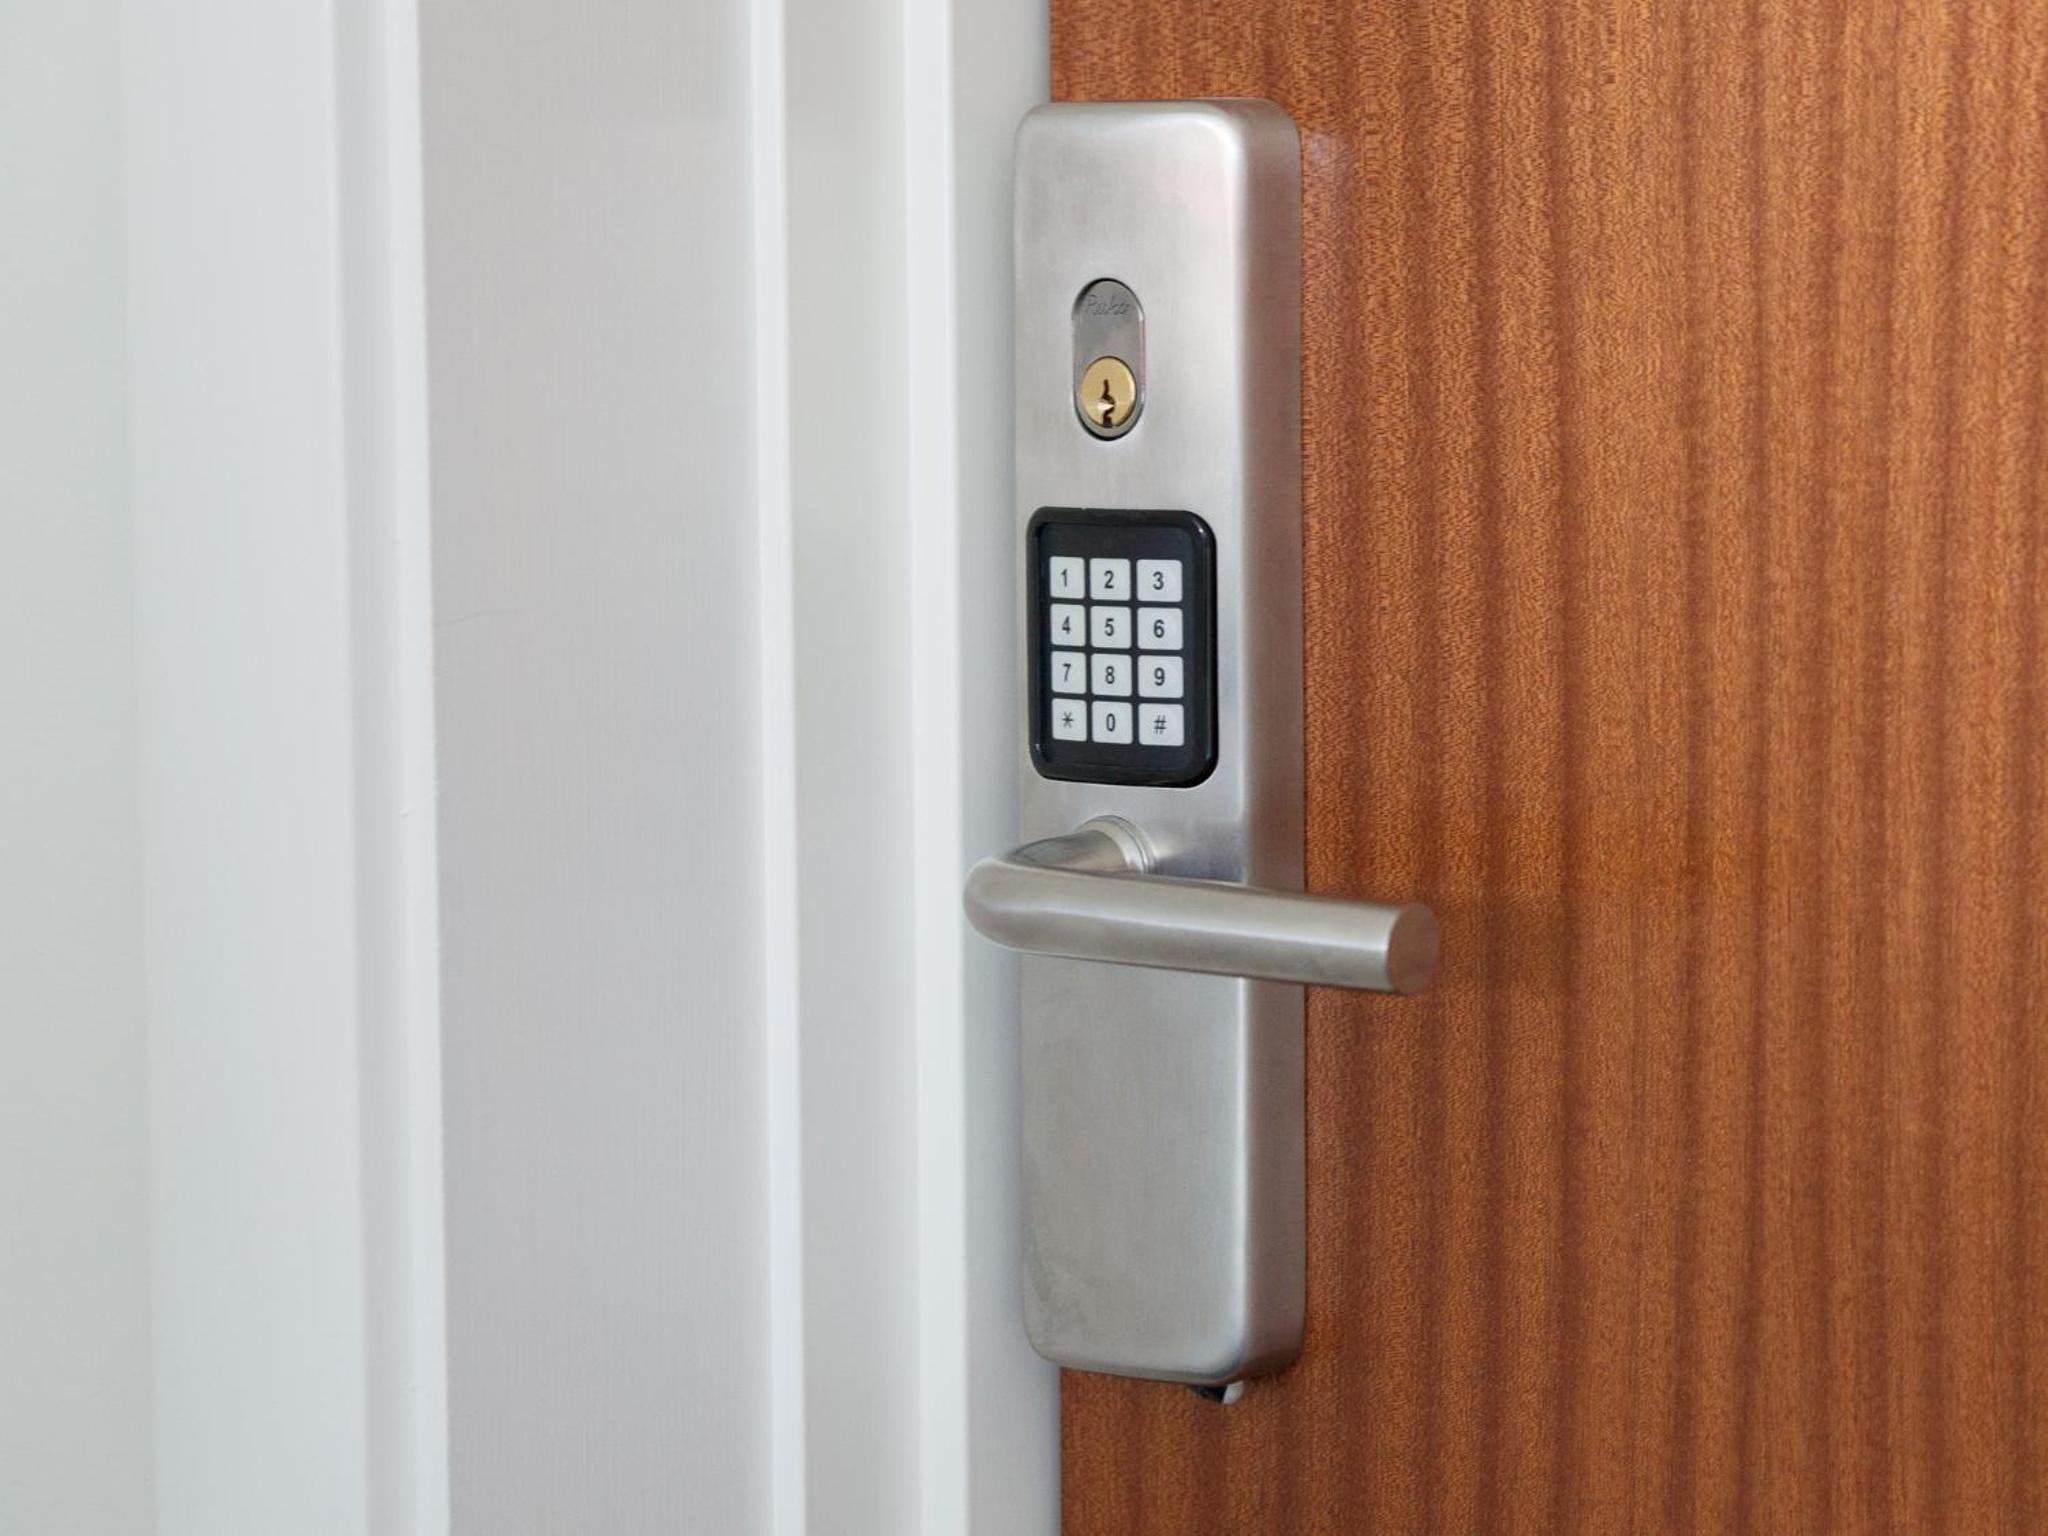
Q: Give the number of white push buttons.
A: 12